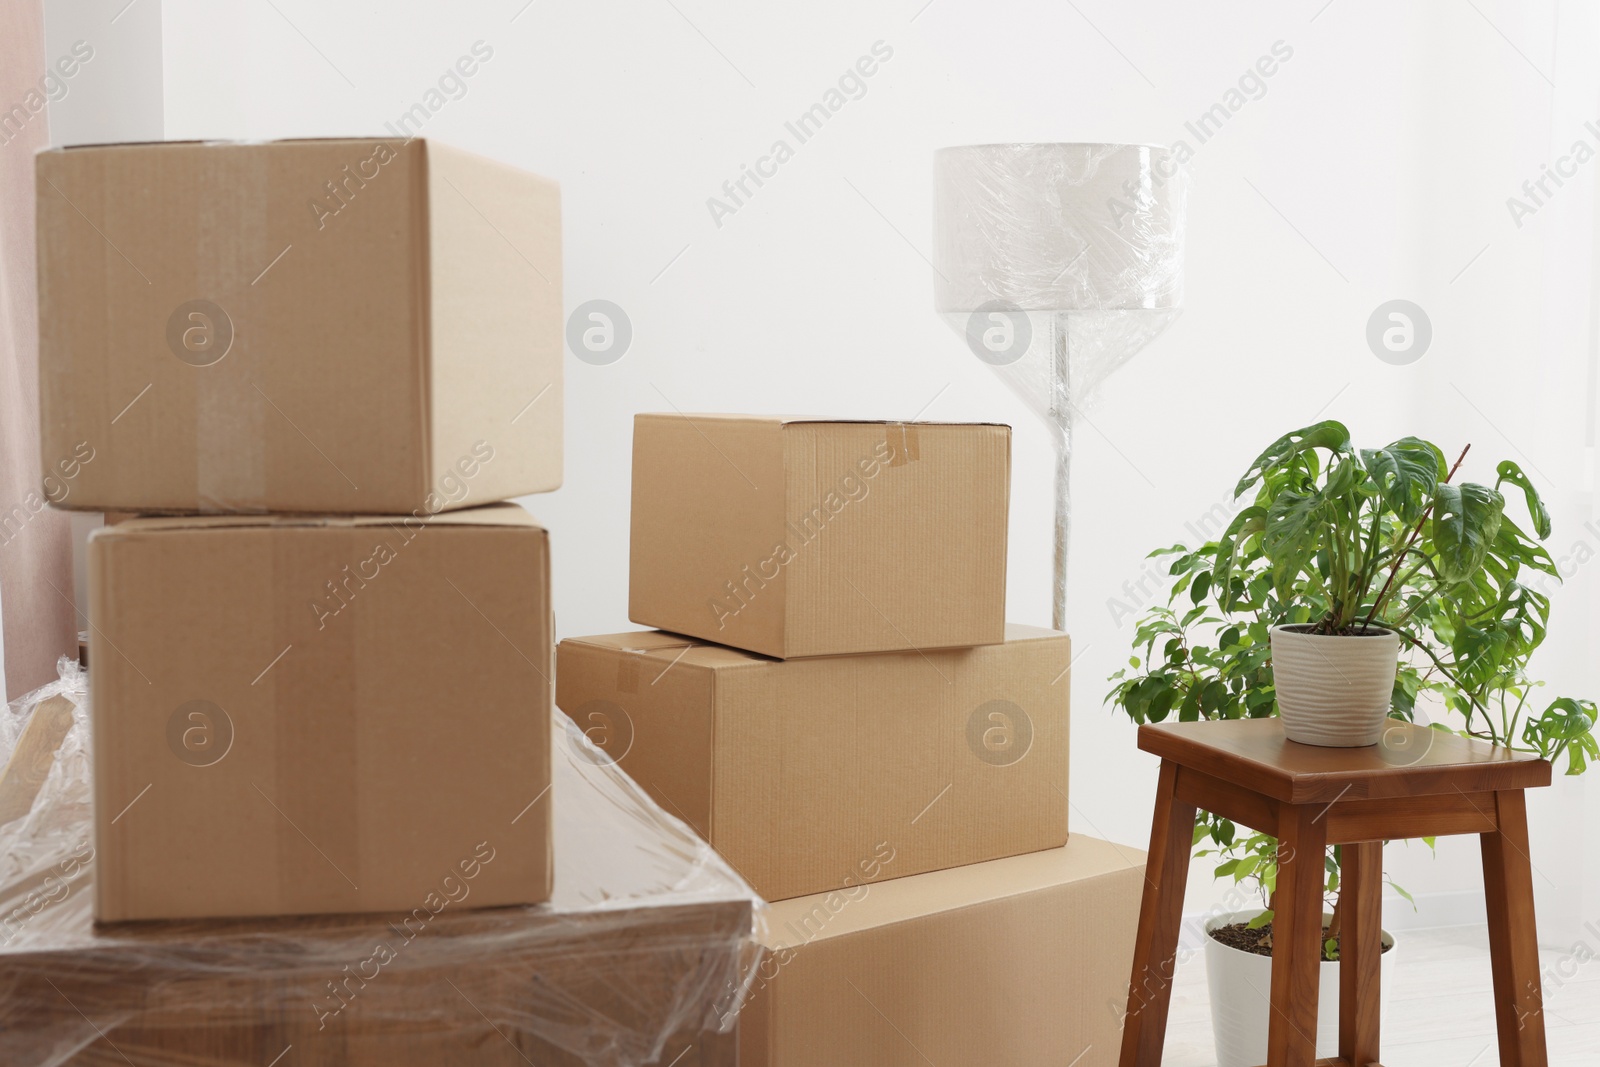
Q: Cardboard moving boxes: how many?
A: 5